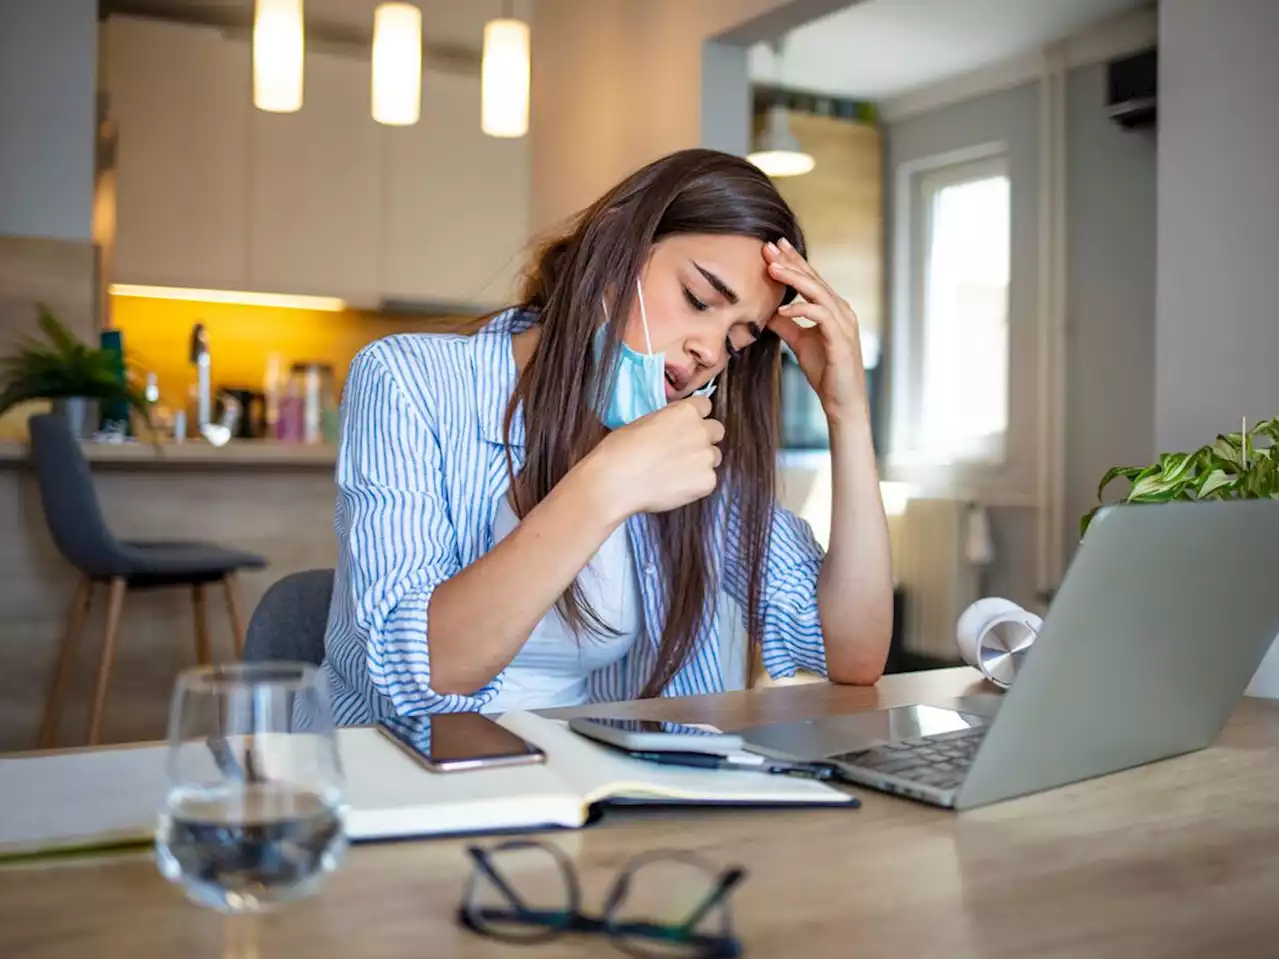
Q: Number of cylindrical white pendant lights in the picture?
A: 3